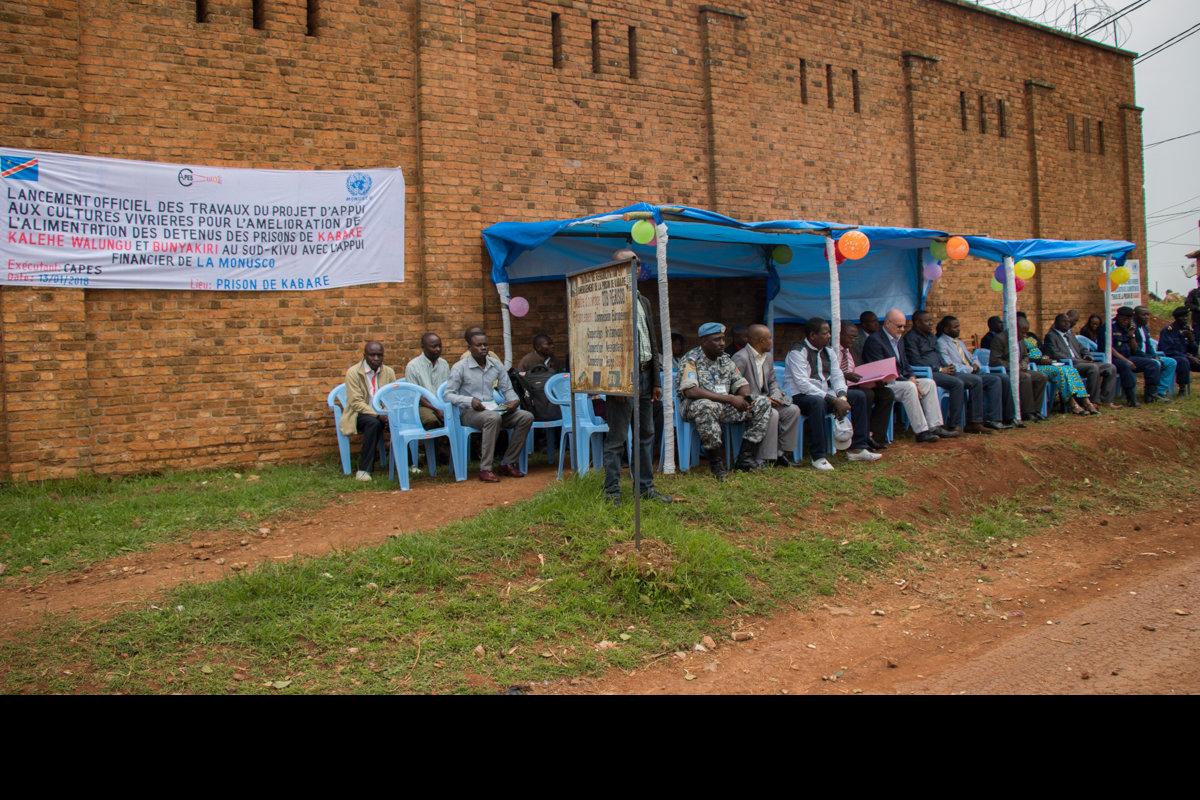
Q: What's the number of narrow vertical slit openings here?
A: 15